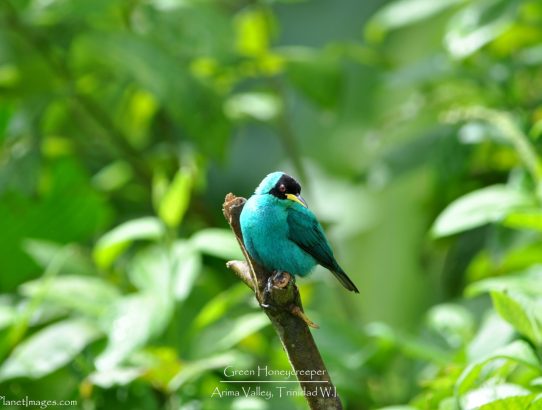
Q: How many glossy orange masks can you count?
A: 0